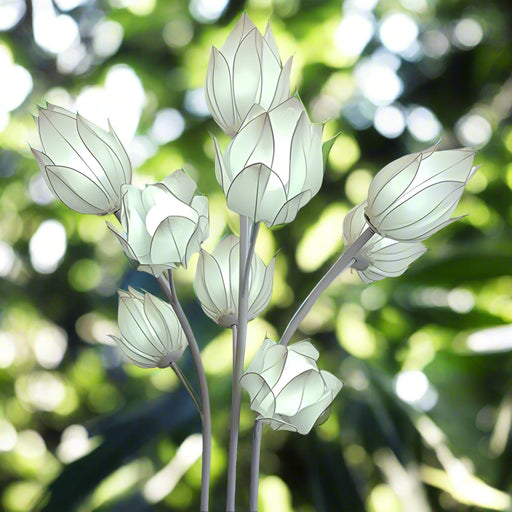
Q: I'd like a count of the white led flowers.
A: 9